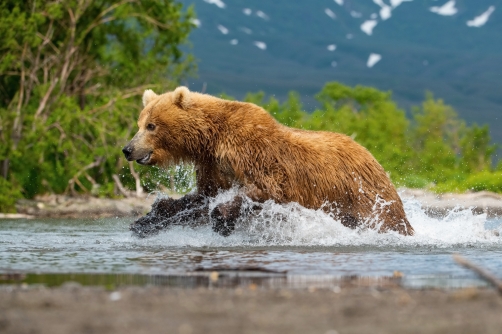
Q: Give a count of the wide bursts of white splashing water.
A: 1